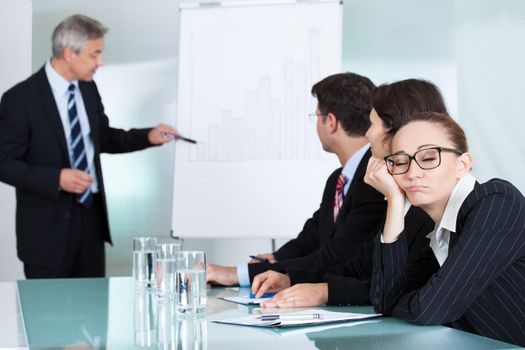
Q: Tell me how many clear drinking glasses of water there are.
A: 3